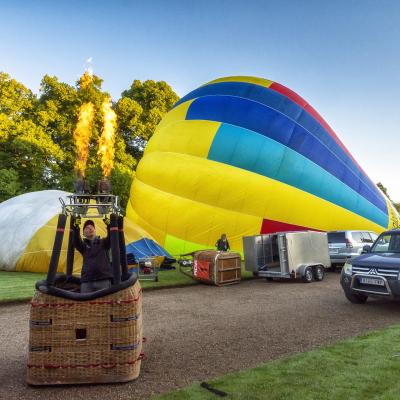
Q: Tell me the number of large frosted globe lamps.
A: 0